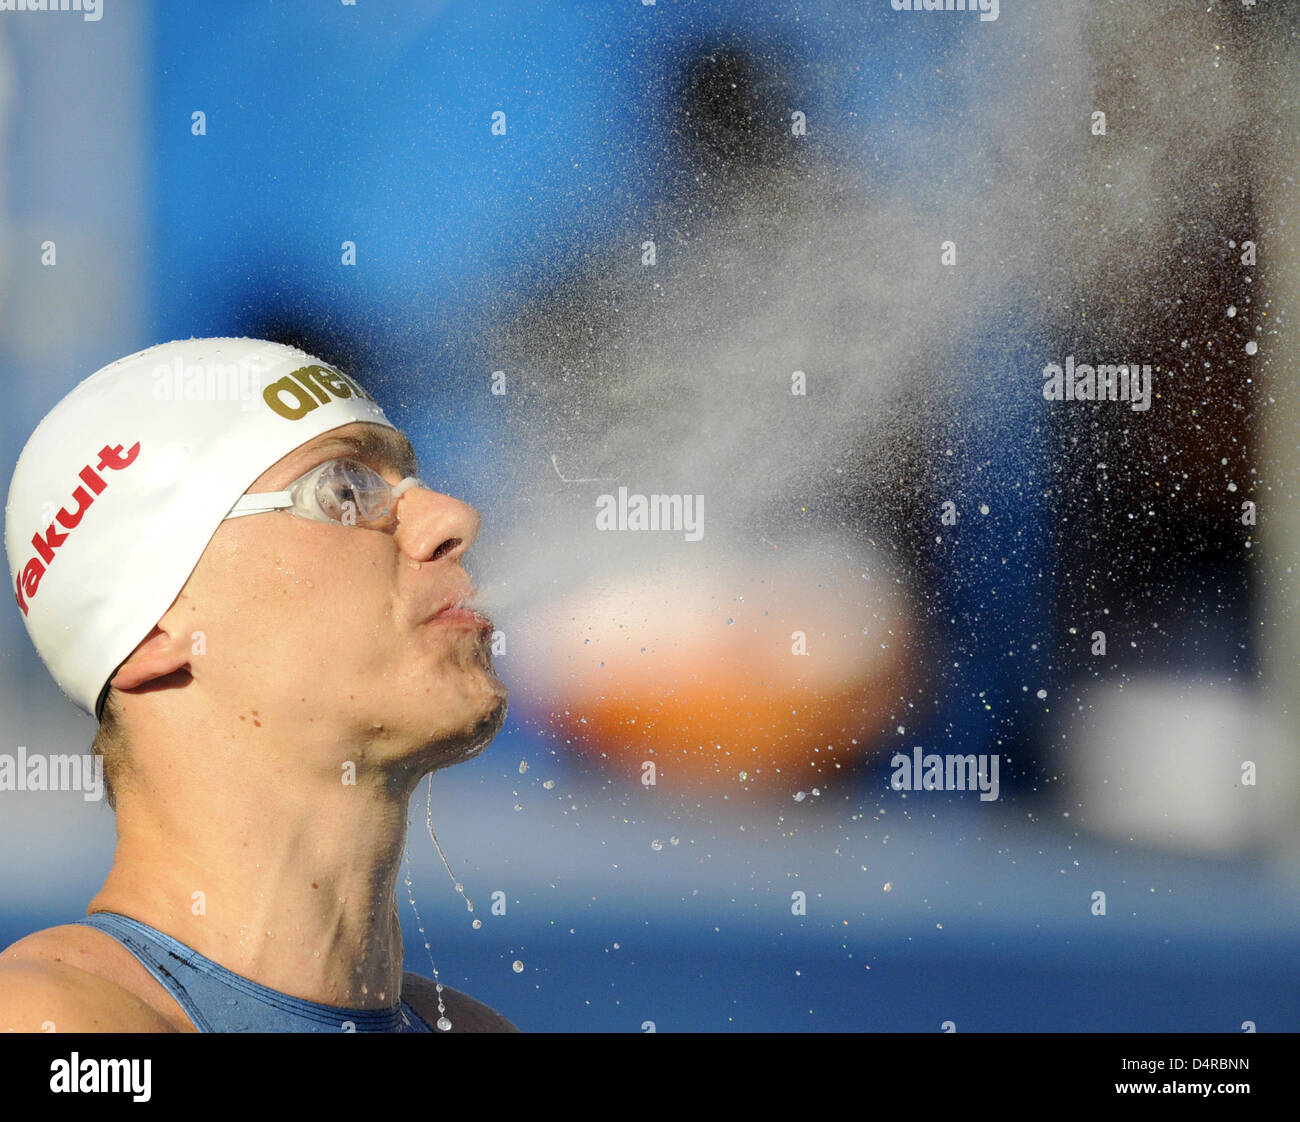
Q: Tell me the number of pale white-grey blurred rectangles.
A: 1